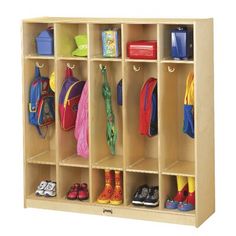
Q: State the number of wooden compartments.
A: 15